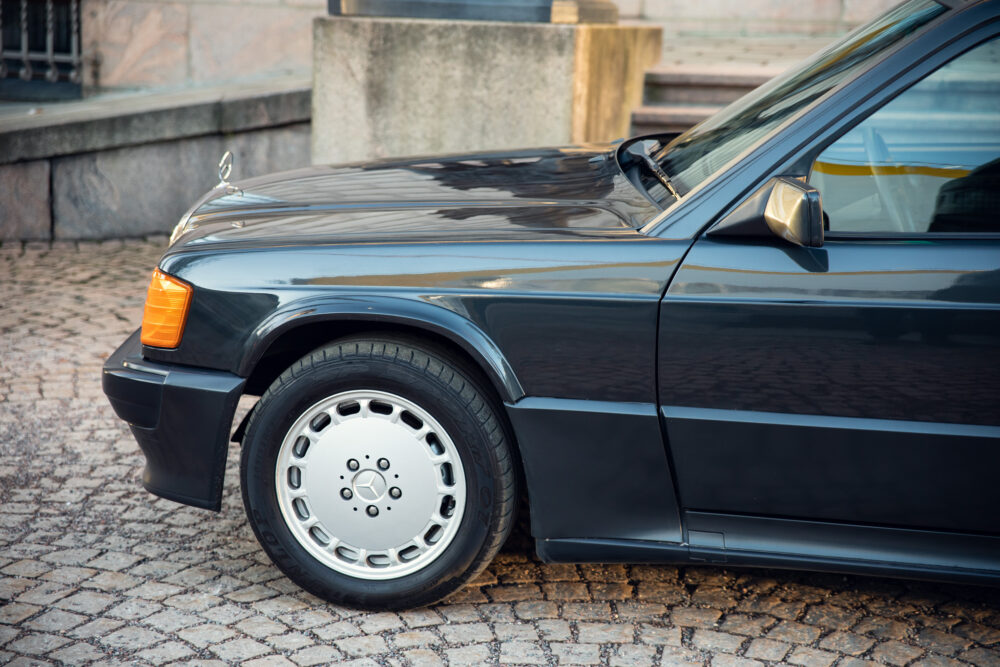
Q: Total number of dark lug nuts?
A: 5